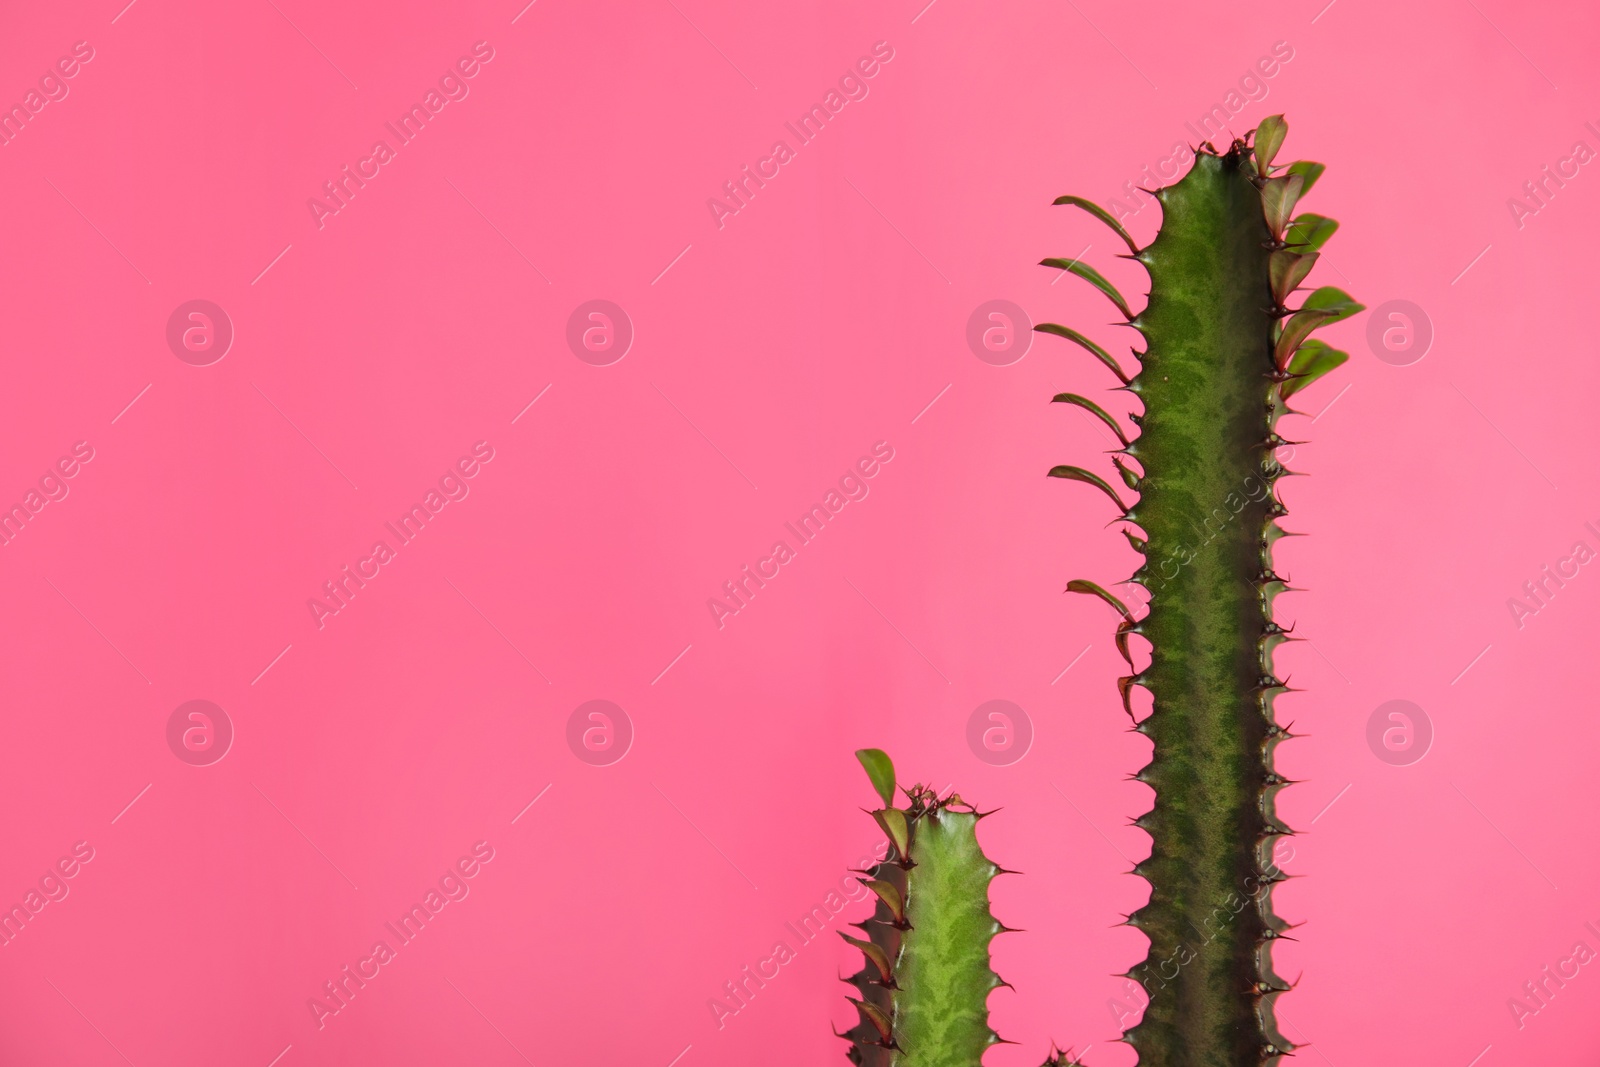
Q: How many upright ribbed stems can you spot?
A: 2